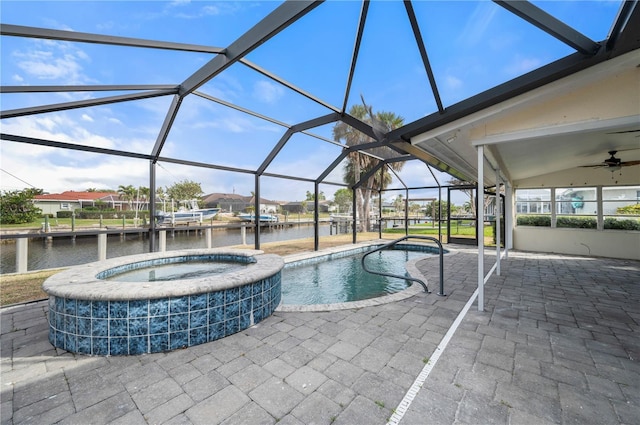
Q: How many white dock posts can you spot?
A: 5